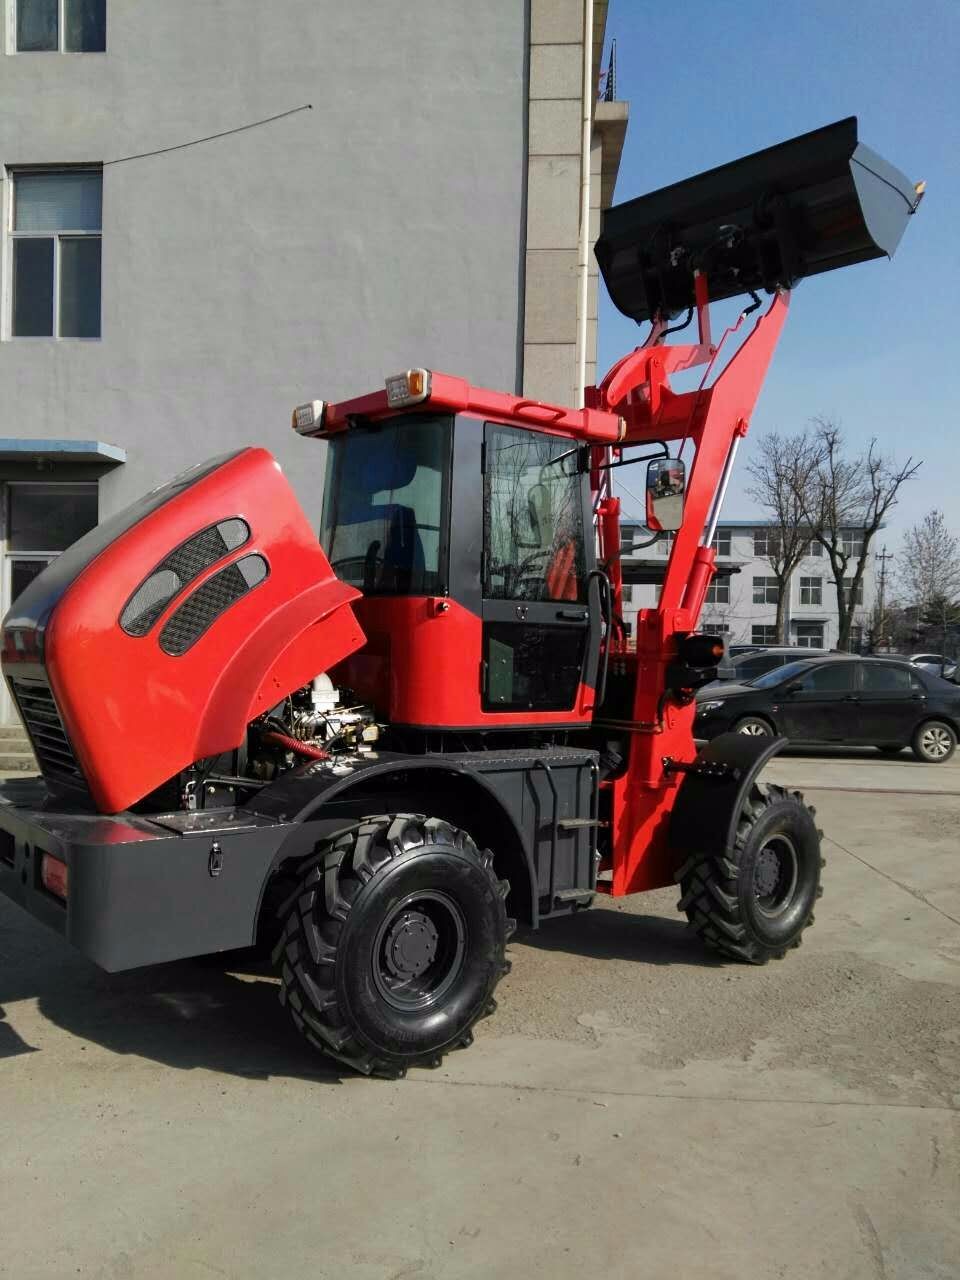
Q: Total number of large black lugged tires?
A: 2